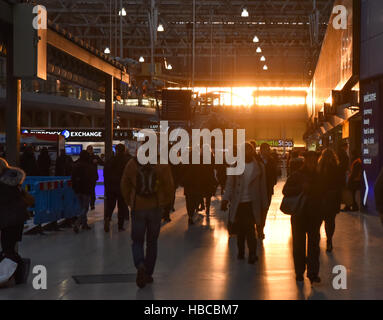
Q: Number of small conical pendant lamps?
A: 10